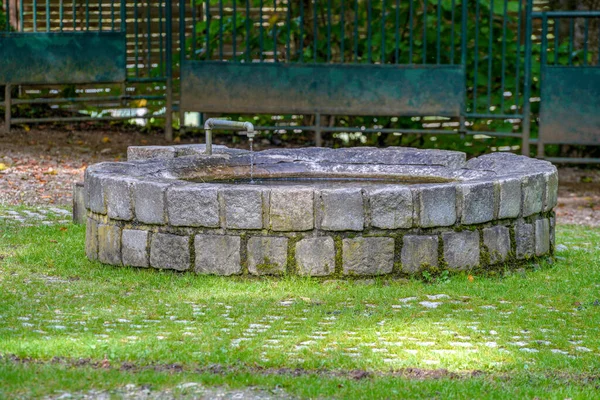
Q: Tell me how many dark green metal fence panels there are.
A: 3